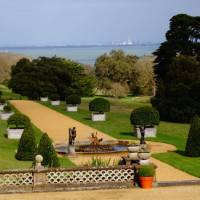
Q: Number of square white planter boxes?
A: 8